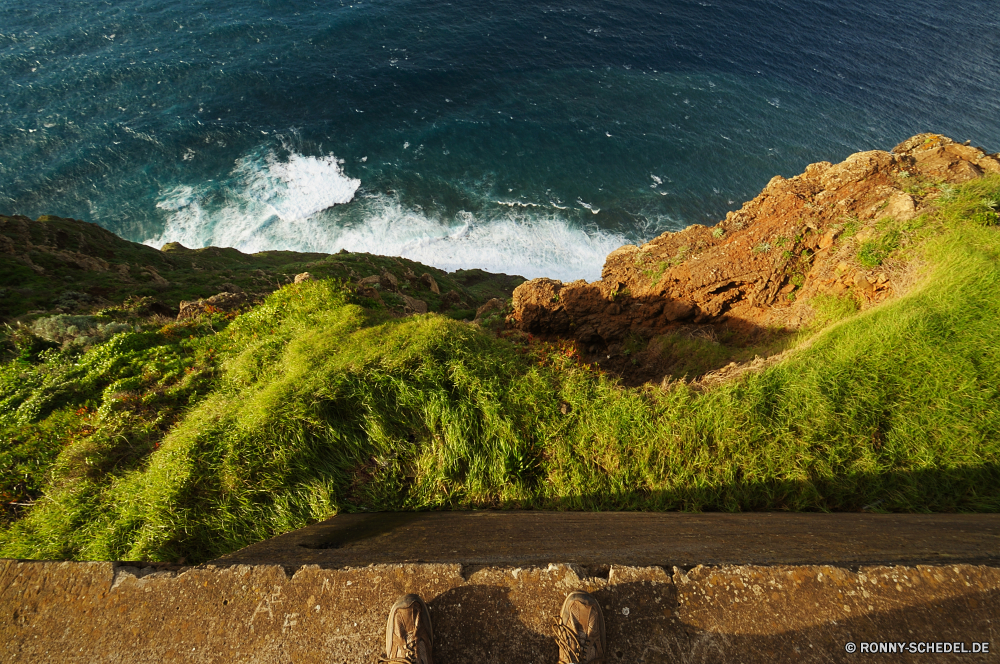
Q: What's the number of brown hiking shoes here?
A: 2